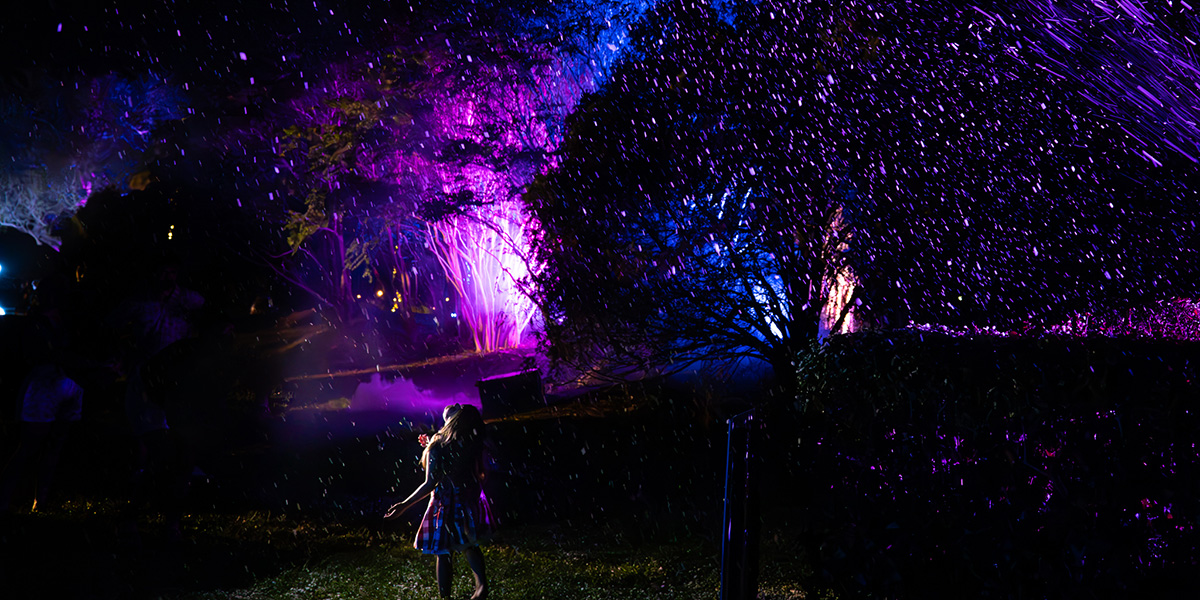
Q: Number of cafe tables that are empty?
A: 0